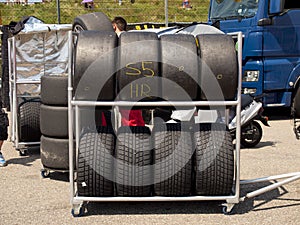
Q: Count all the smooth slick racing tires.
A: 8